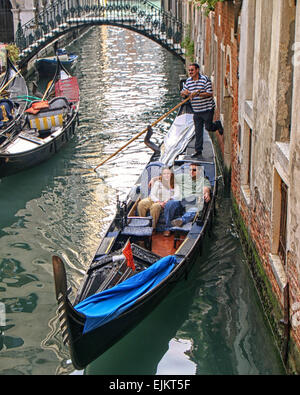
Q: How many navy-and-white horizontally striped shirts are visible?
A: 1